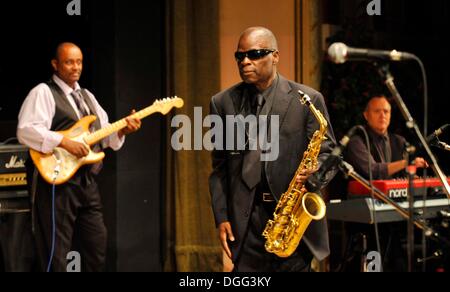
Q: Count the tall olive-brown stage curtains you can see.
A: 1